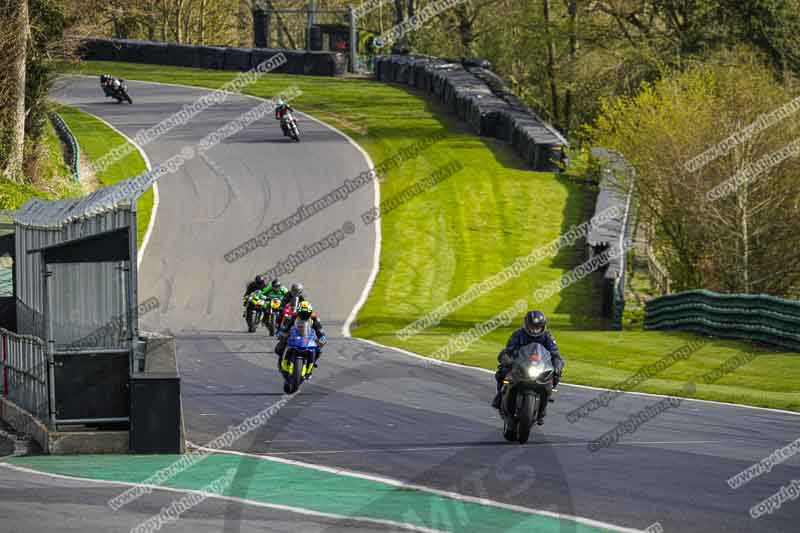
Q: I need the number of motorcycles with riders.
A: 7